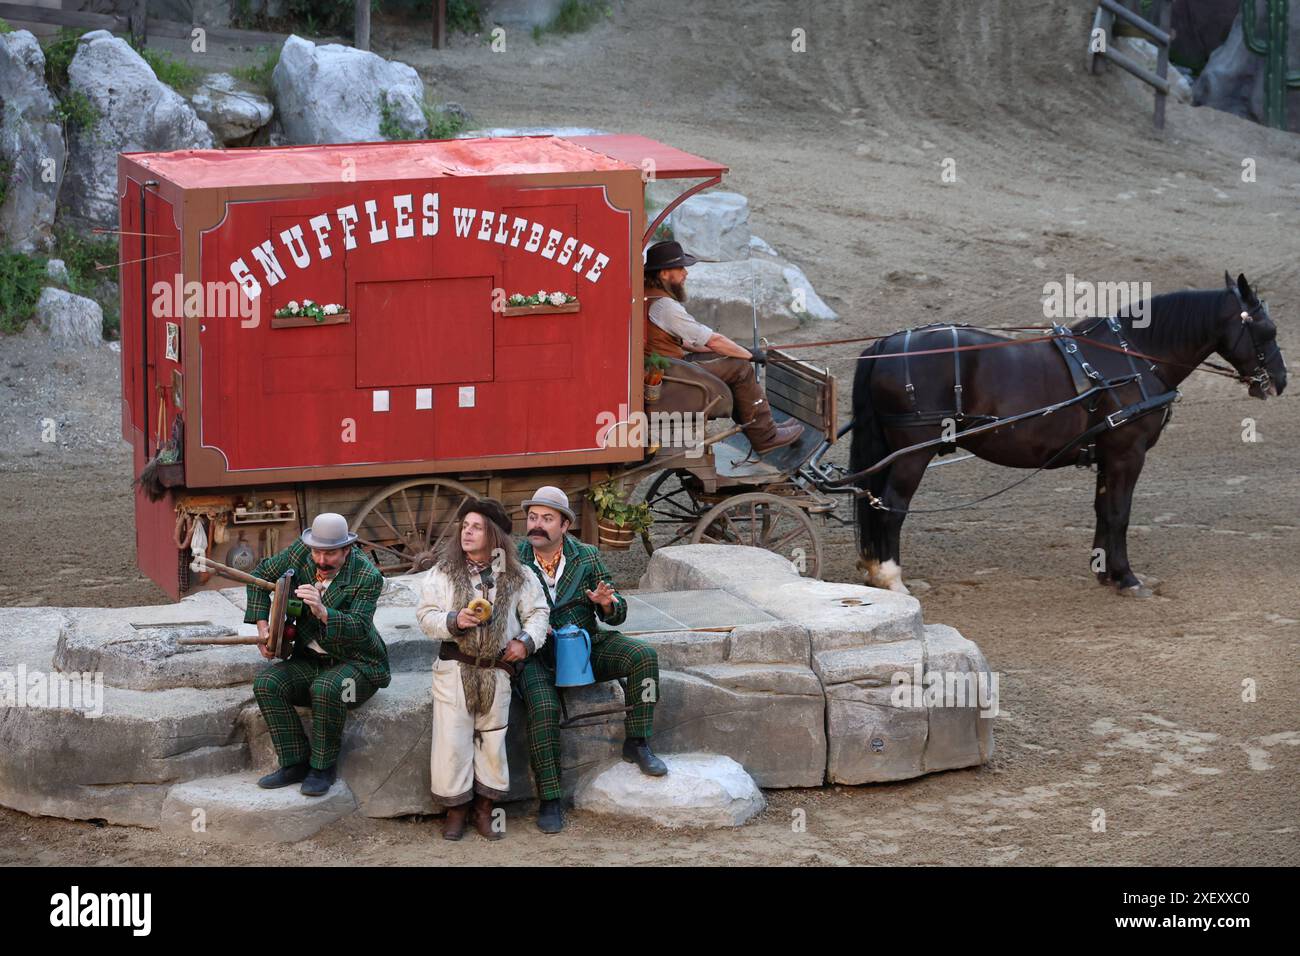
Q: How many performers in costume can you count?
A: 4